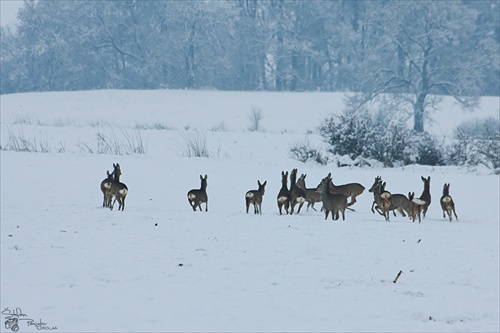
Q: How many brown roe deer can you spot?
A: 14